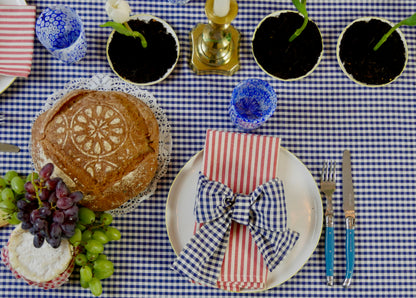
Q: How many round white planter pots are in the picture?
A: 3